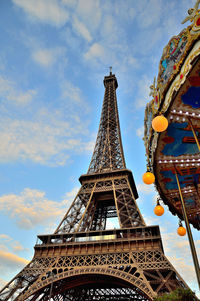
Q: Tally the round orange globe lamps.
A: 4